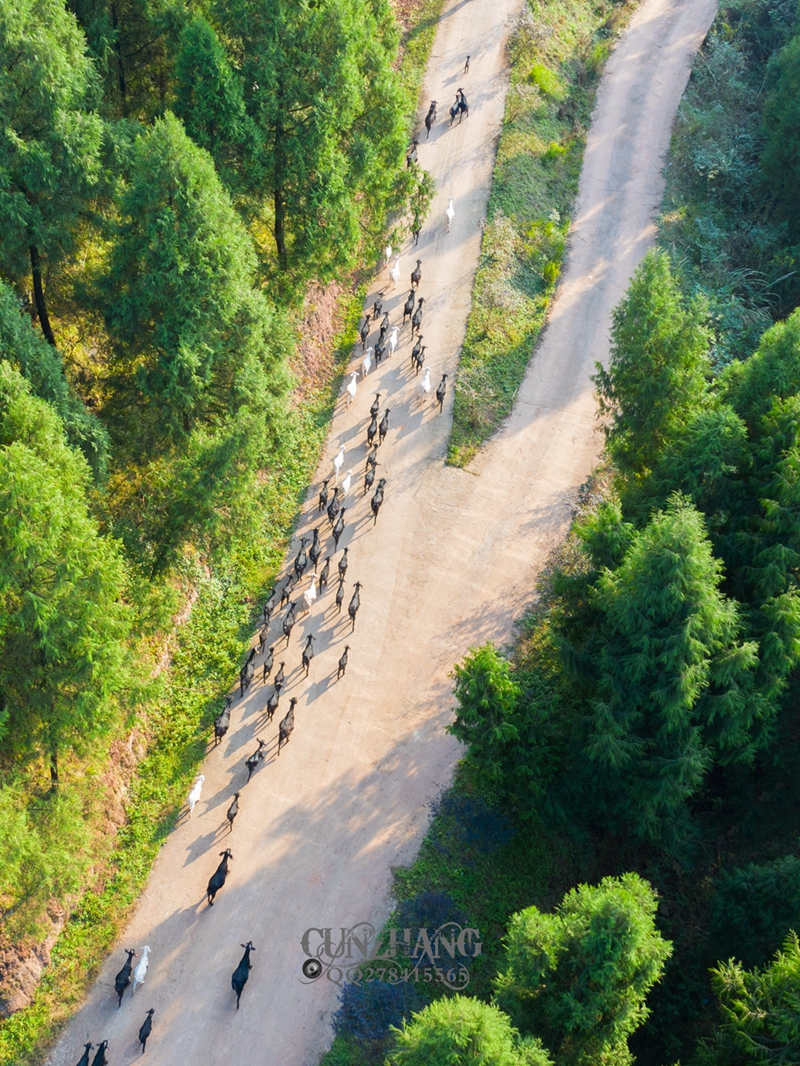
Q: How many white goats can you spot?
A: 12